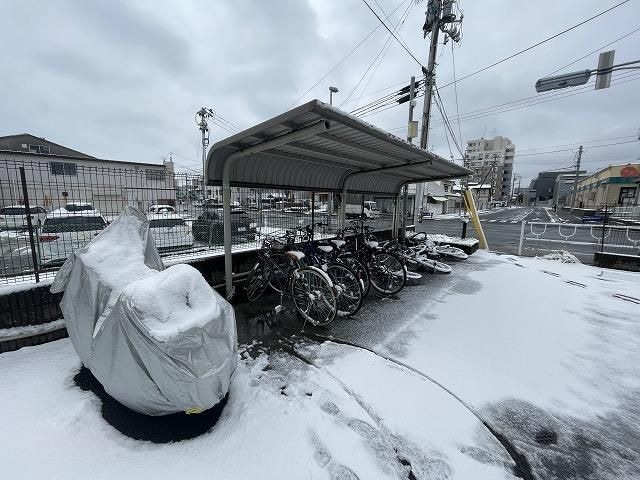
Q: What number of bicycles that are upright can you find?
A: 4